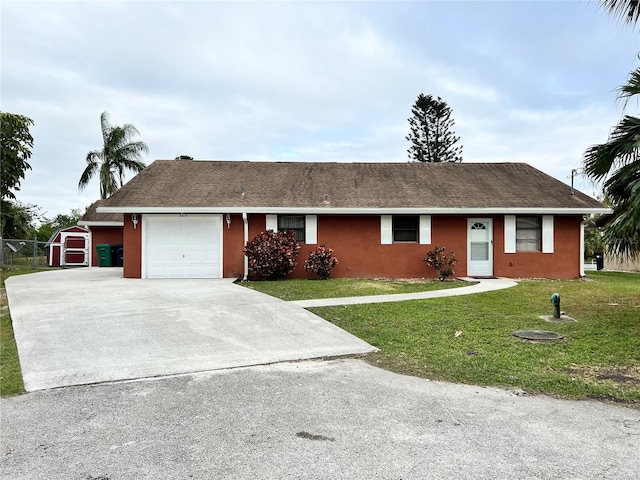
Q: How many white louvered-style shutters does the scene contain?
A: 6